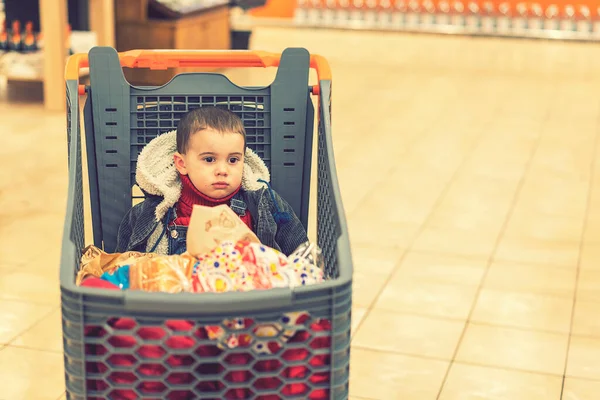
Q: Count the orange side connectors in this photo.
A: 2